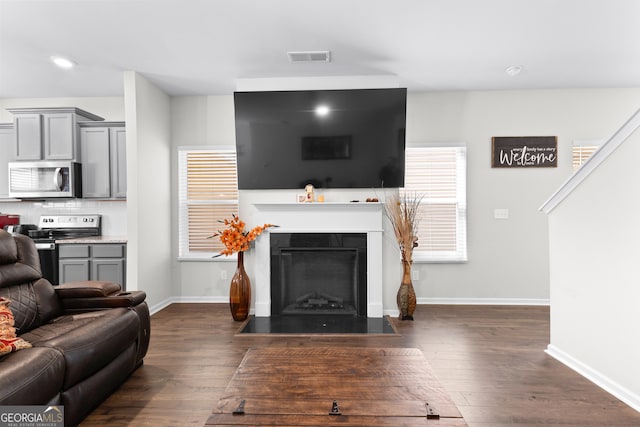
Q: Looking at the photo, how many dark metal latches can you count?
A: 3